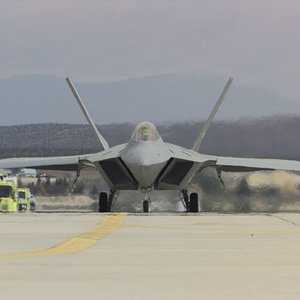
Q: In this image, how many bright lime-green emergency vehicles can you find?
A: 2